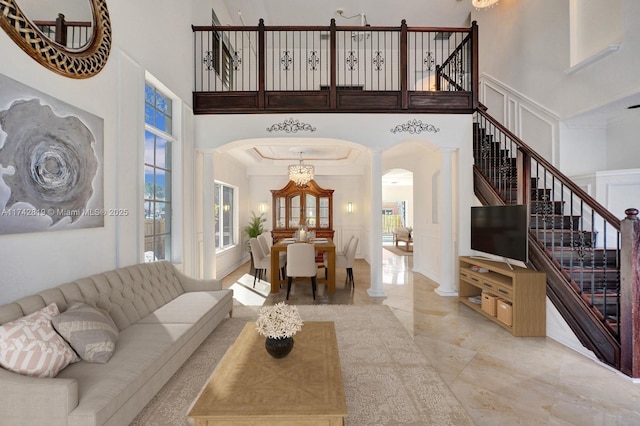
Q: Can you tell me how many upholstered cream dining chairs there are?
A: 5